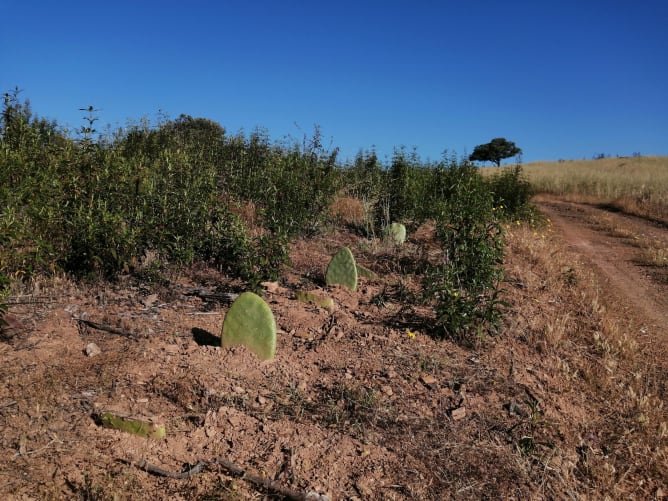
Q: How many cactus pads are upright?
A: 3